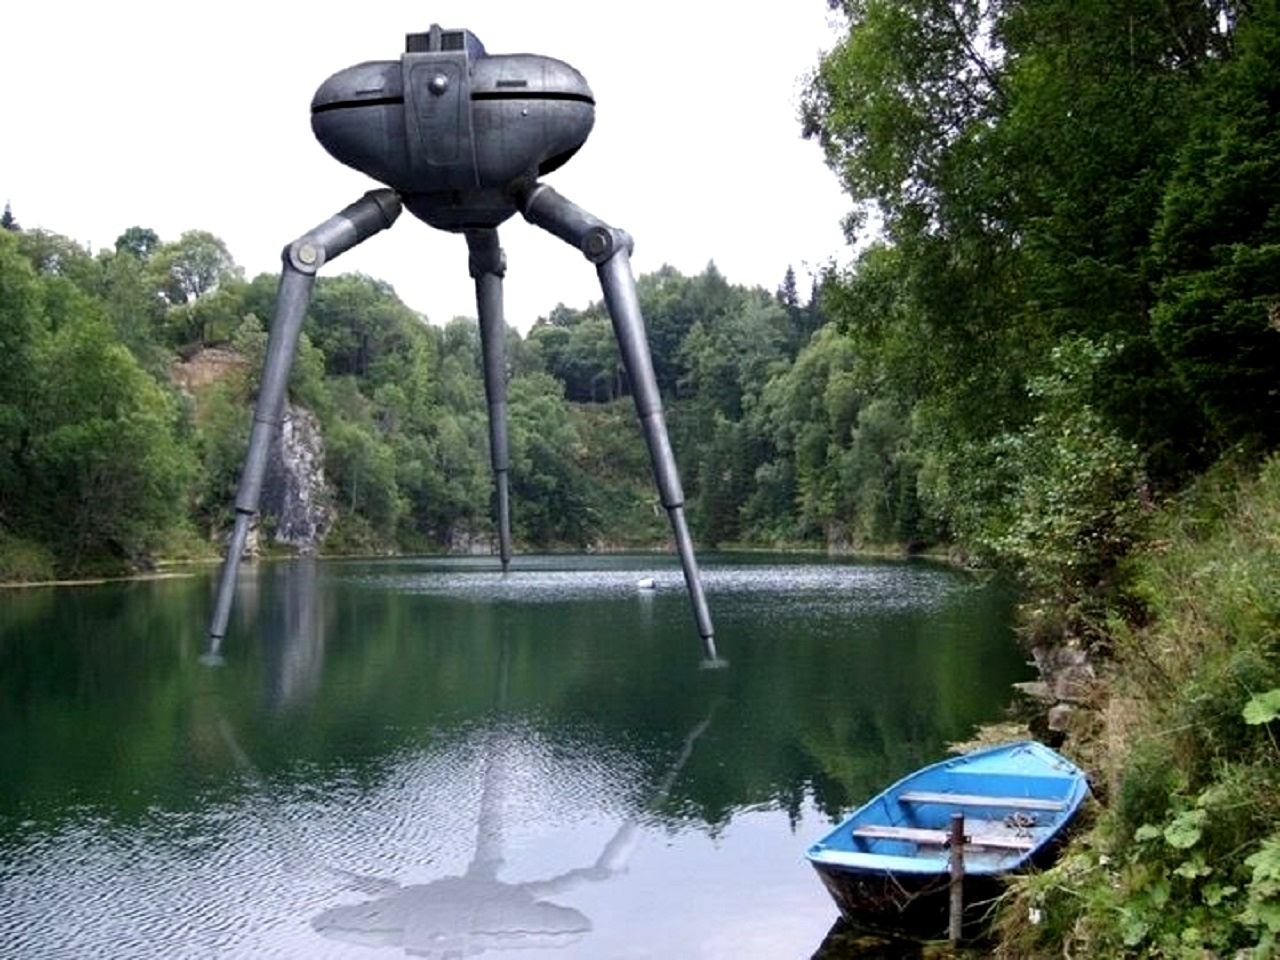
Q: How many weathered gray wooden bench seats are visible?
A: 2